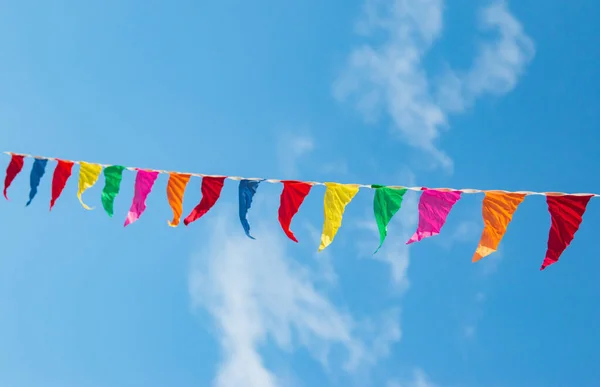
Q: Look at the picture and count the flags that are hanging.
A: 15